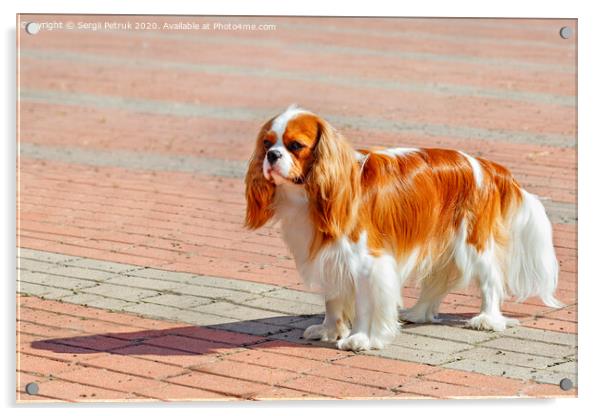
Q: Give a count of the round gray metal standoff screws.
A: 4